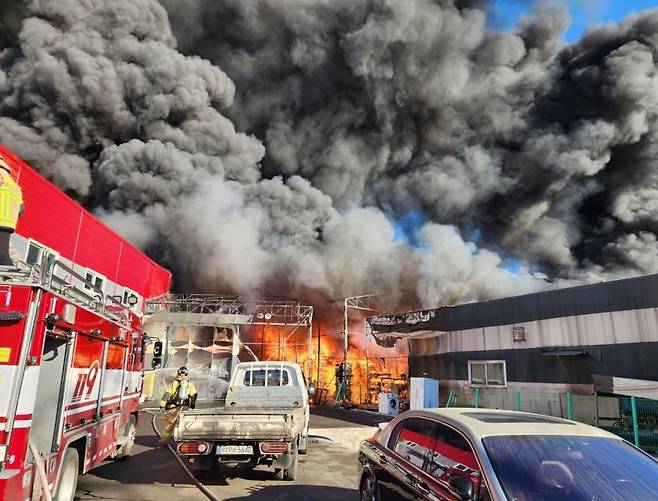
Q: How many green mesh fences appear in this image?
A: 1